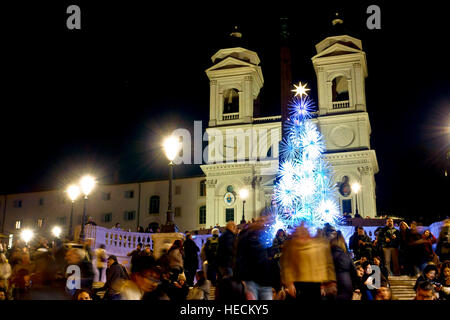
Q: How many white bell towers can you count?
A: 2